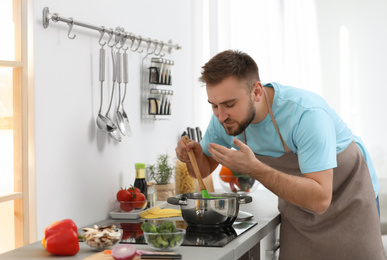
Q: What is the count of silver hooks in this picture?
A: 10